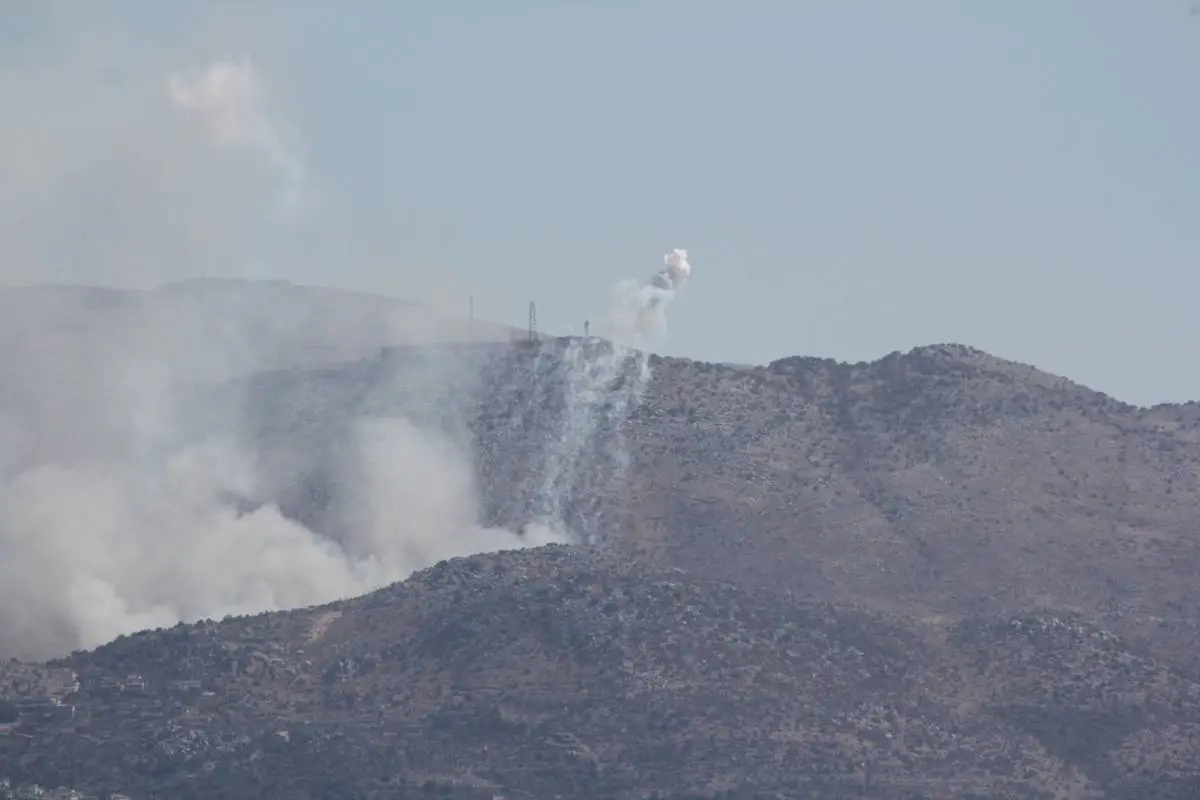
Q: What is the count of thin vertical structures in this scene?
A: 3